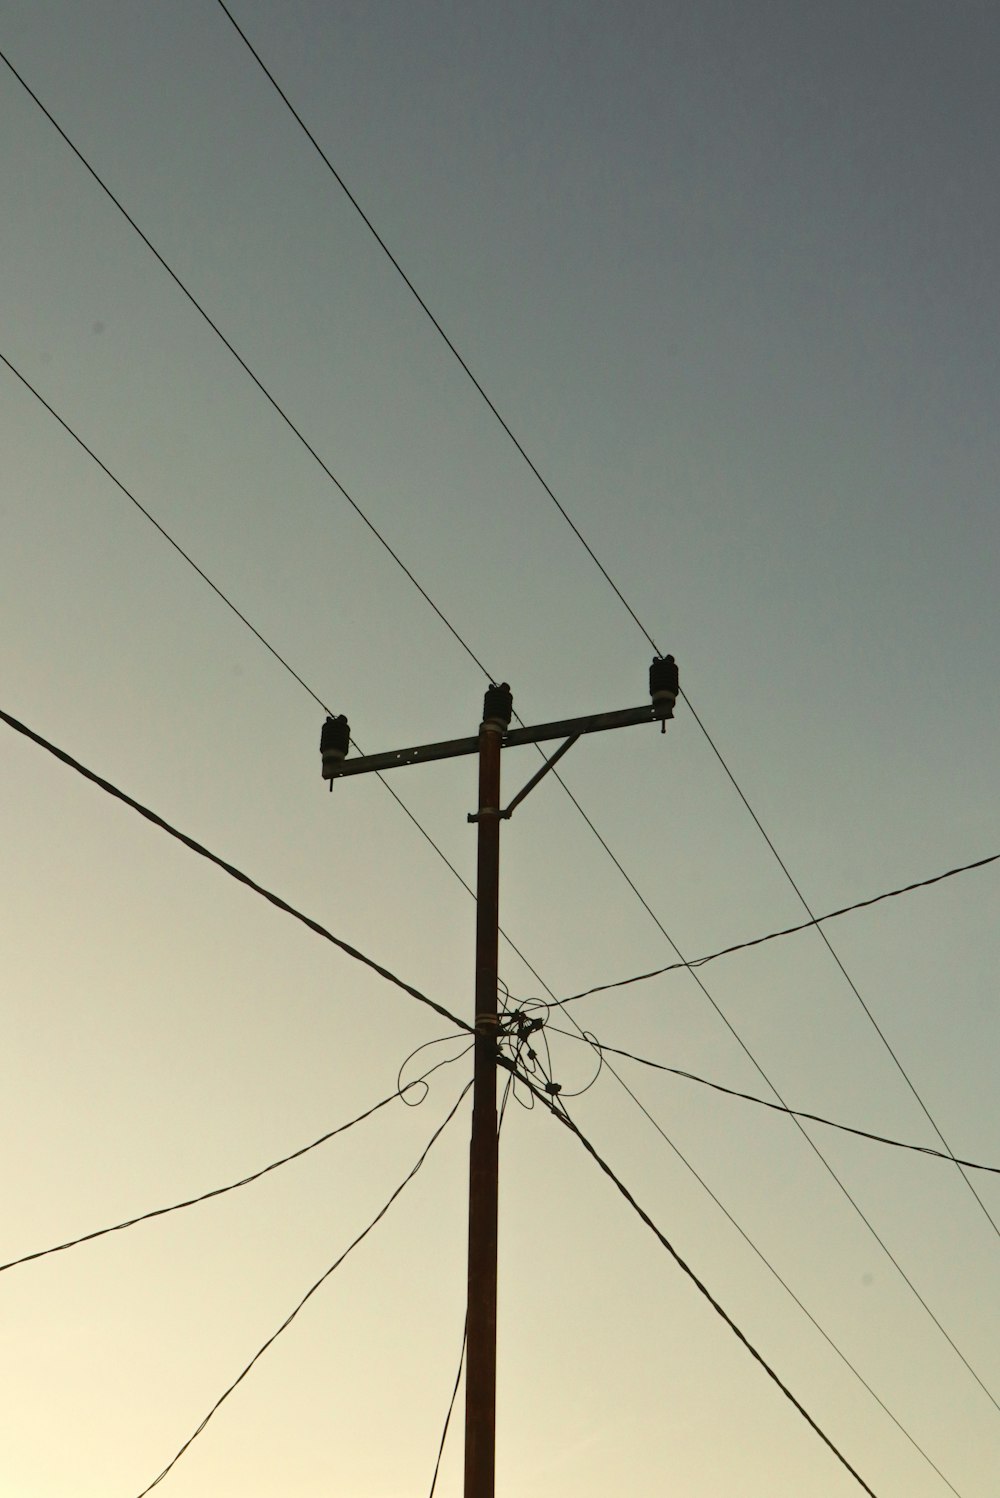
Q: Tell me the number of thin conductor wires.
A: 3